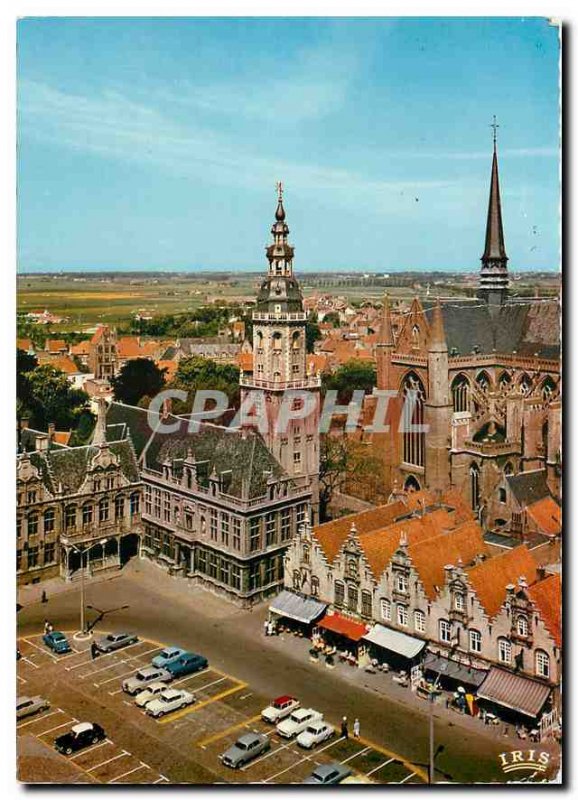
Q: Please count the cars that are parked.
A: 14